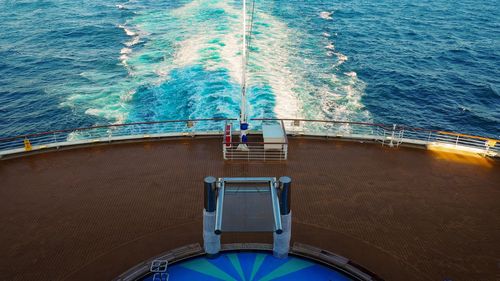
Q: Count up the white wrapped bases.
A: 2